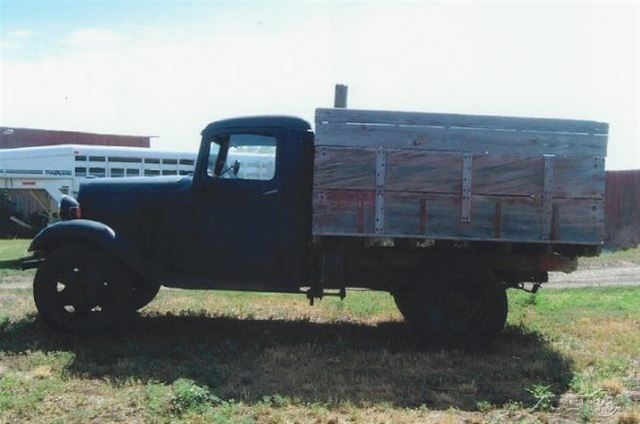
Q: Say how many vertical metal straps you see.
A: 3